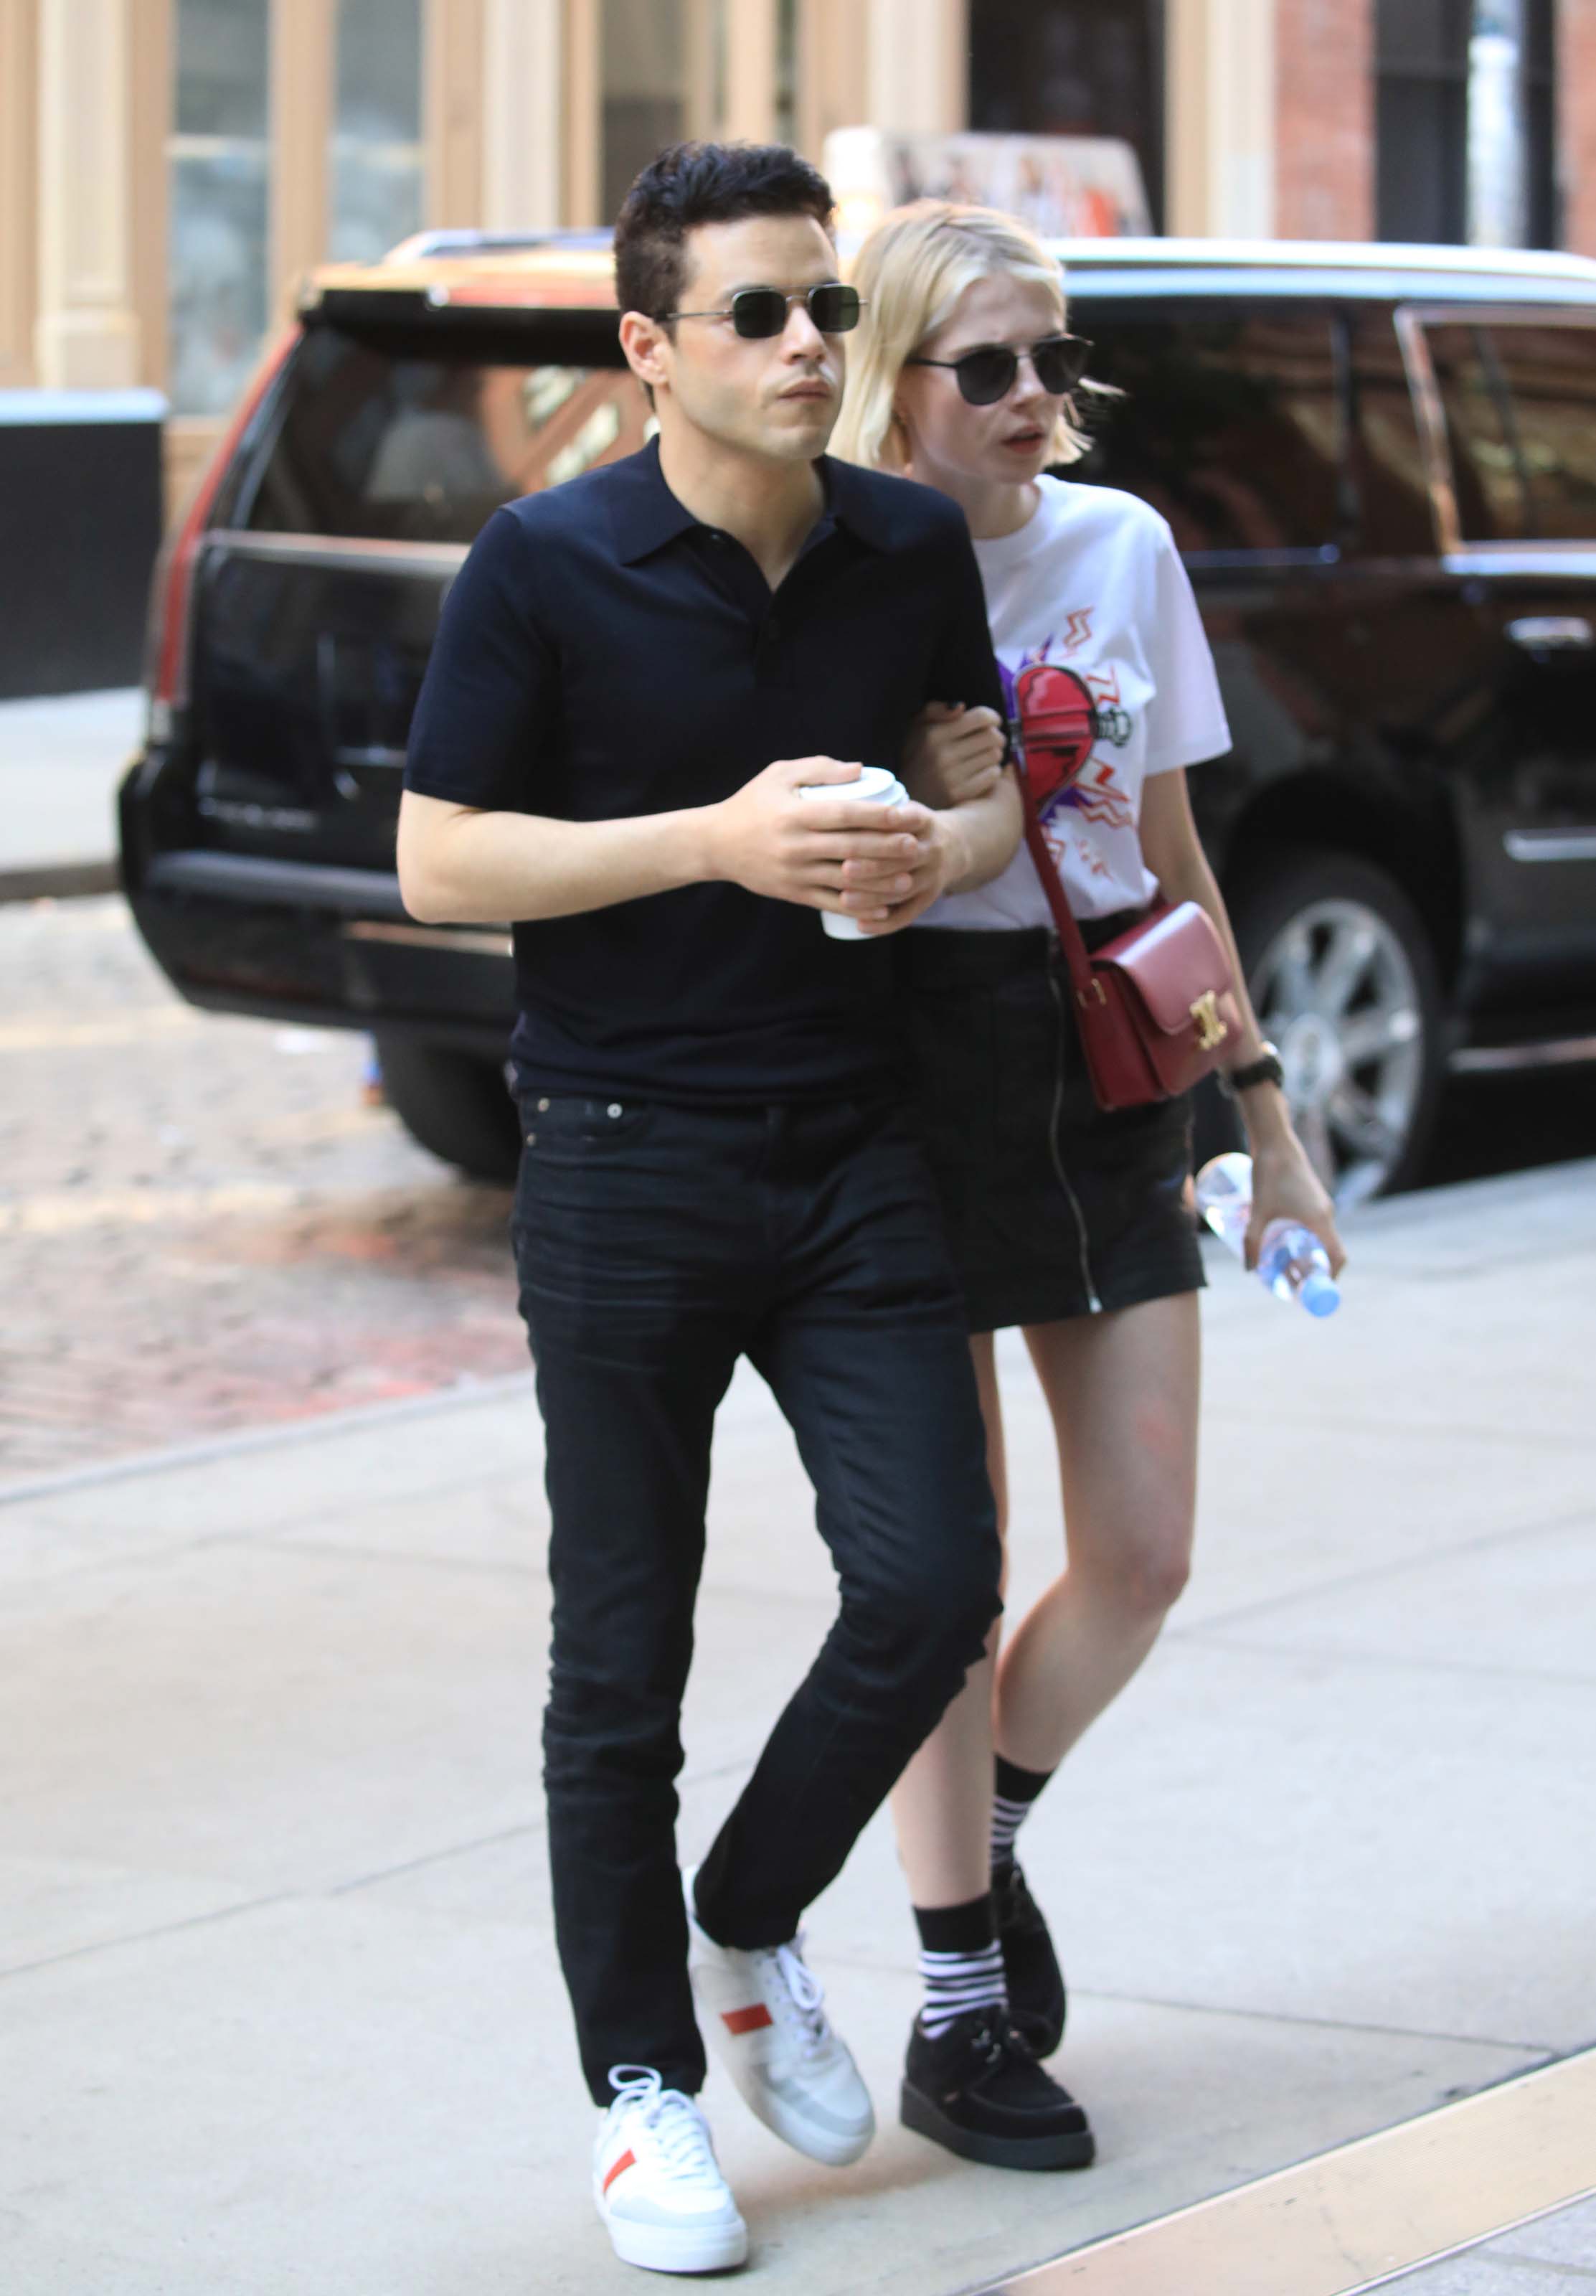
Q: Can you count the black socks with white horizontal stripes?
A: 2